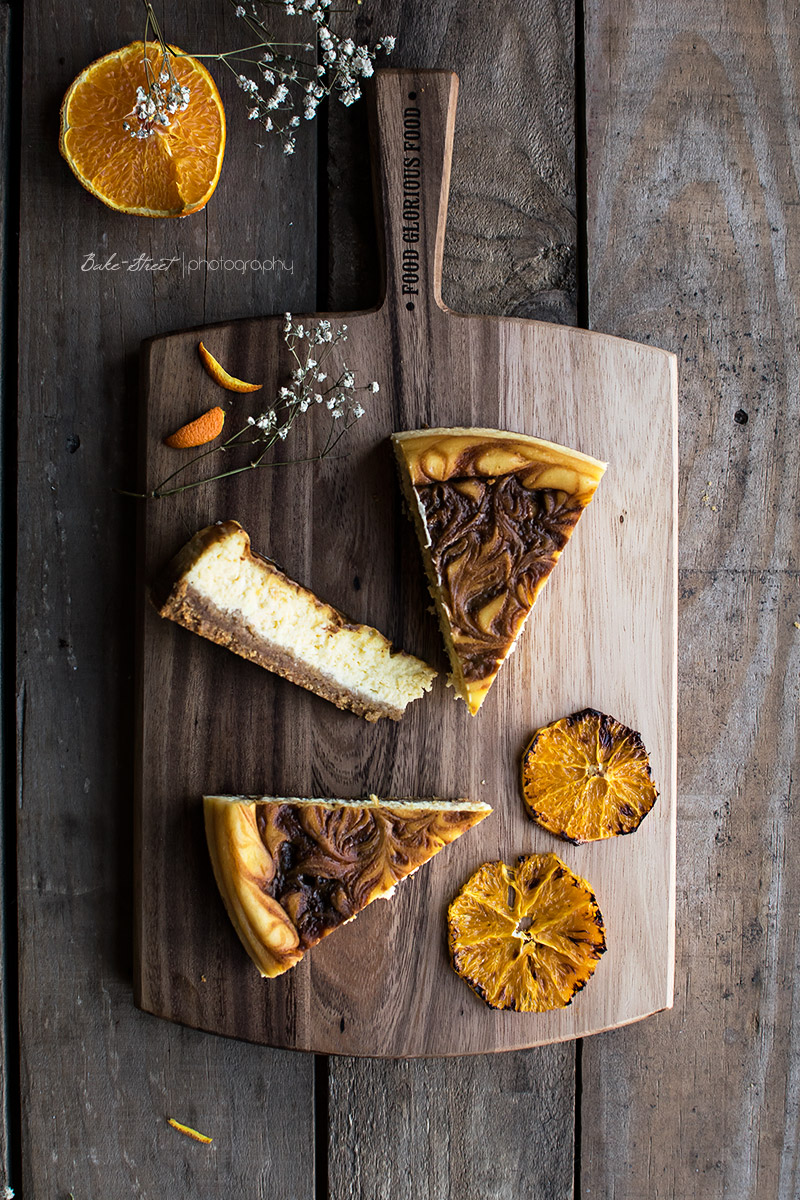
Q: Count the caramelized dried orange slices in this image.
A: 2